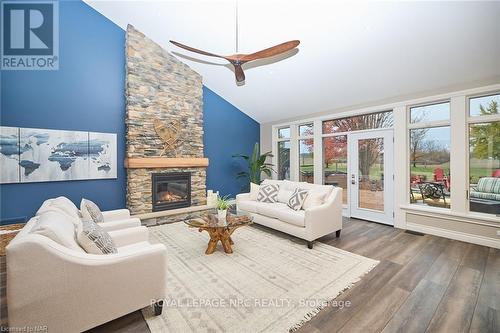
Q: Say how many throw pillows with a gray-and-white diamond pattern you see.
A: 2